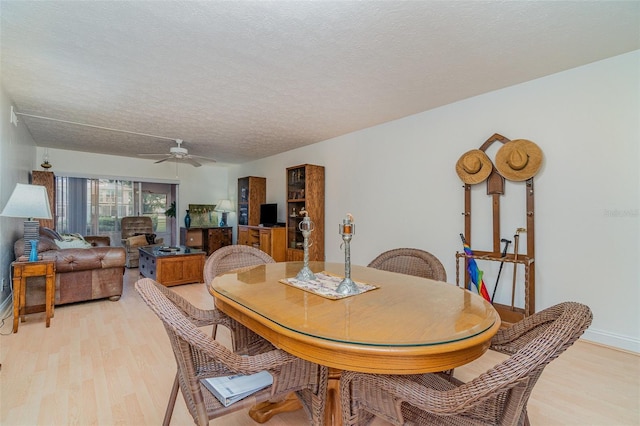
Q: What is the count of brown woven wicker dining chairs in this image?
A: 4